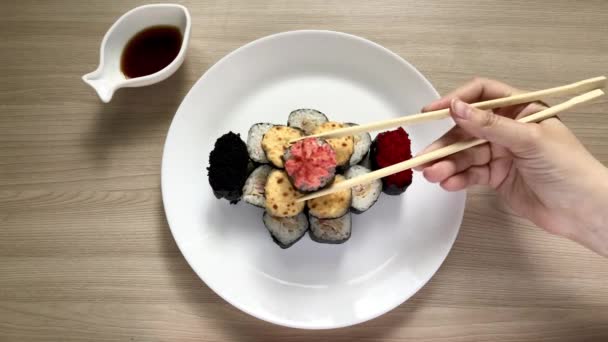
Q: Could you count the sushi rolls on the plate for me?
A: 14